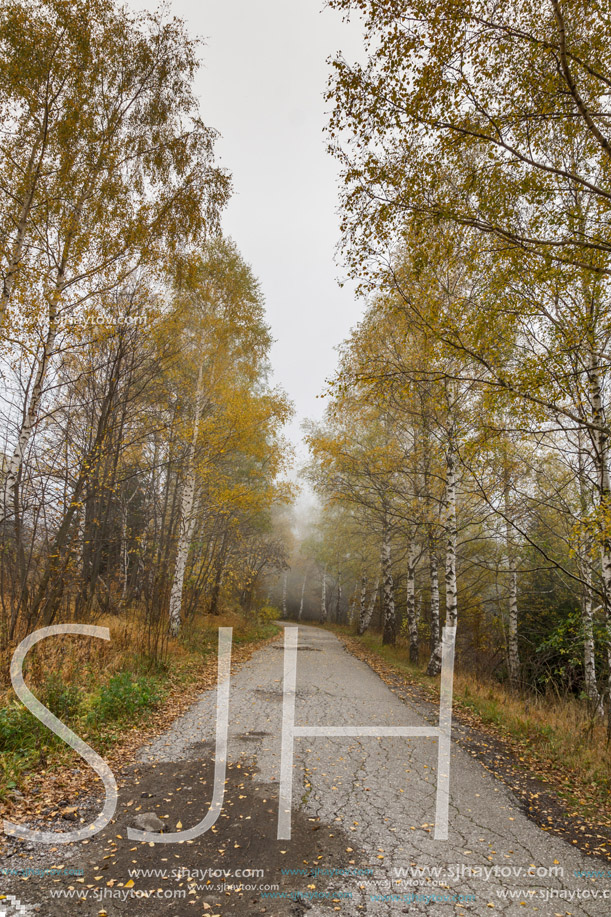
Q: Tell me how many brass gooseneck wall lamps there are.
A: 0